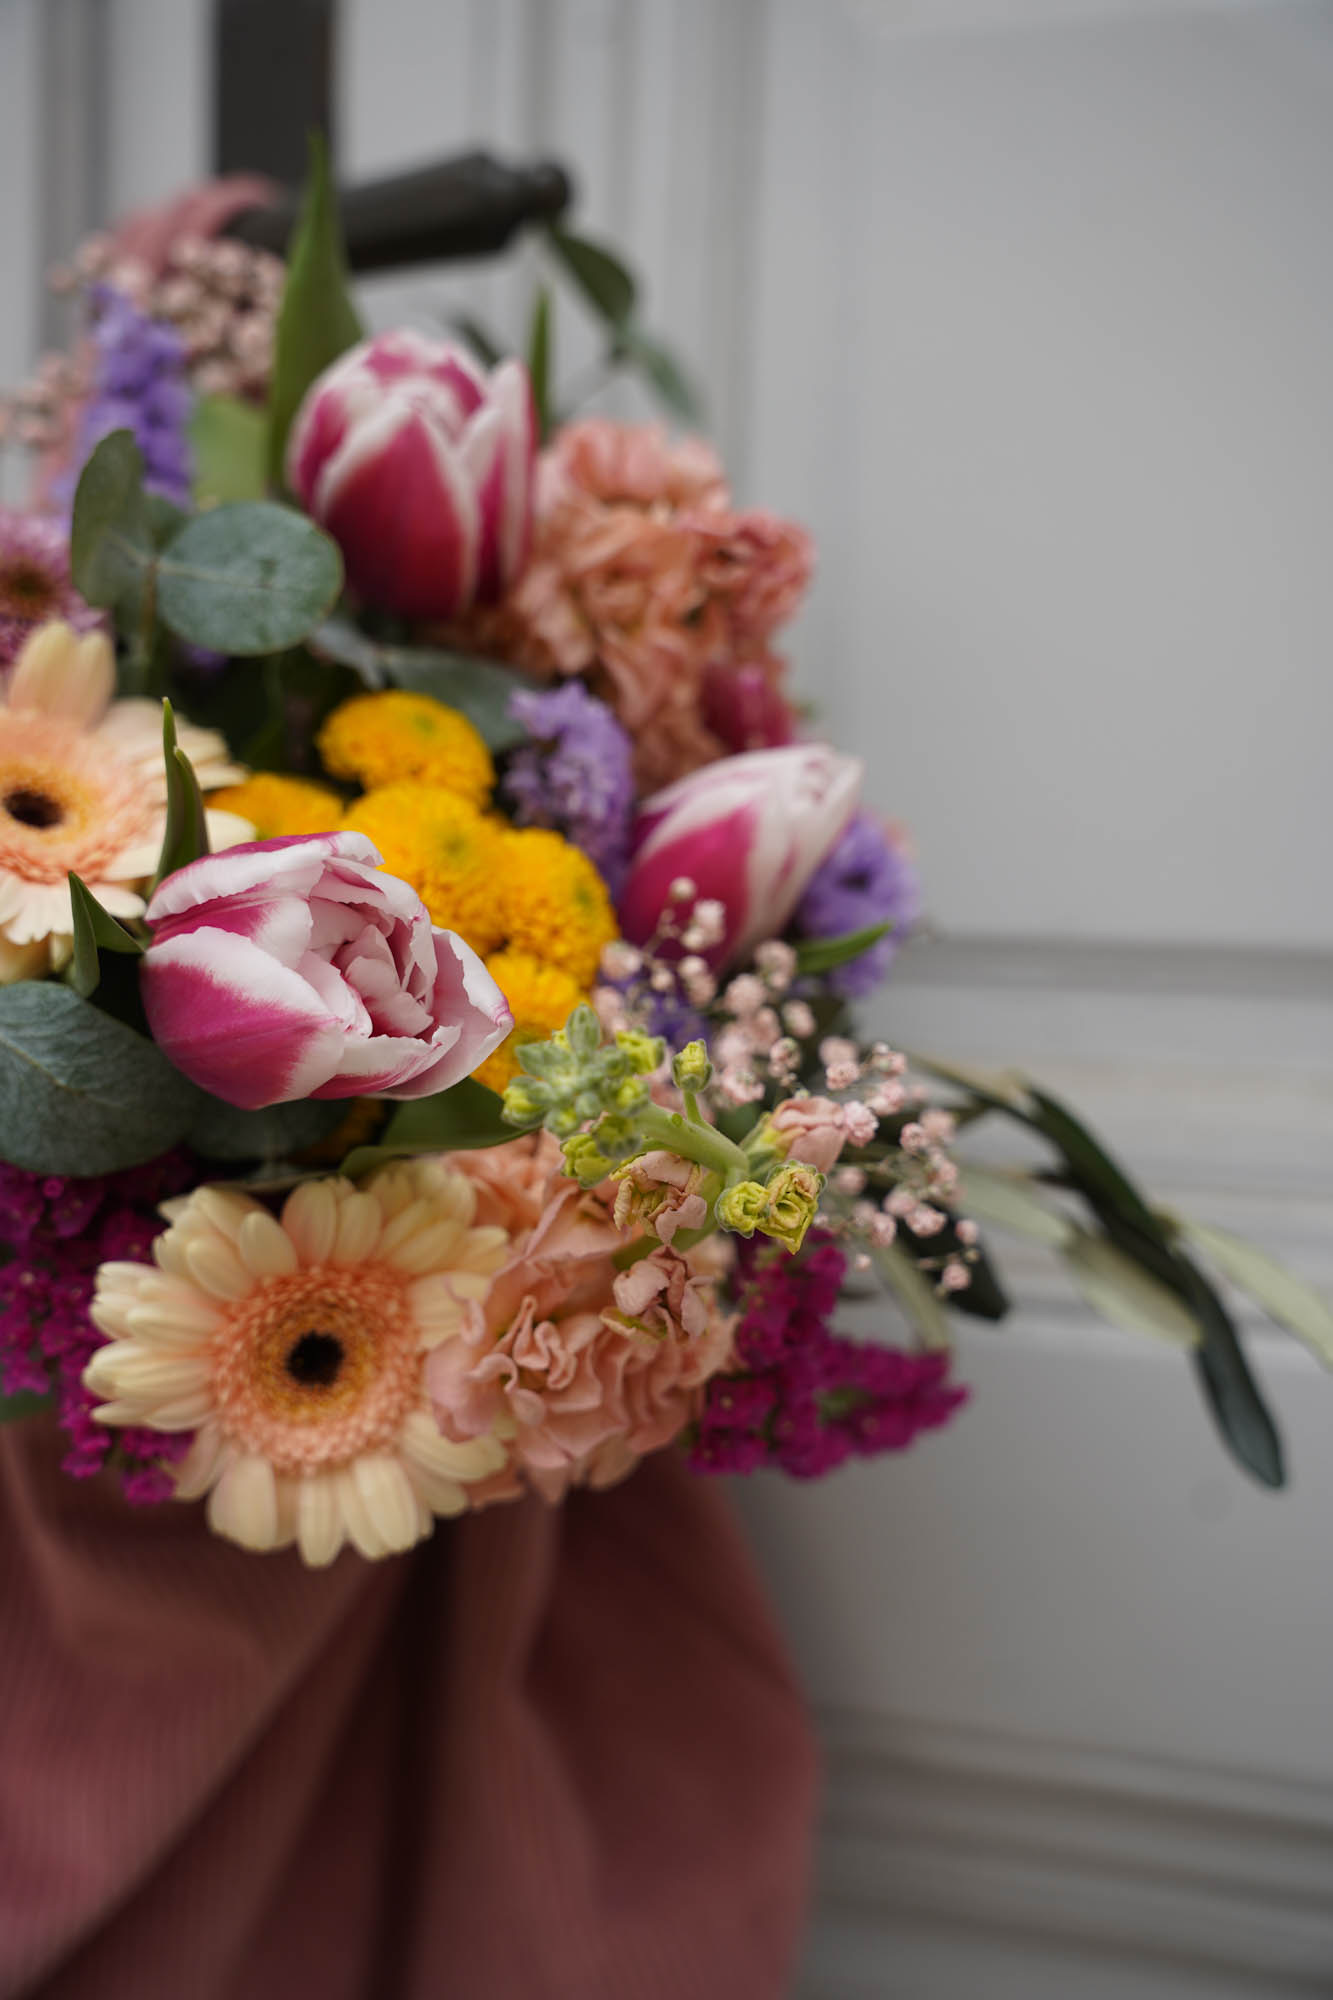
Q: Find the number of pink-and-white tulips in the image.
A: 3